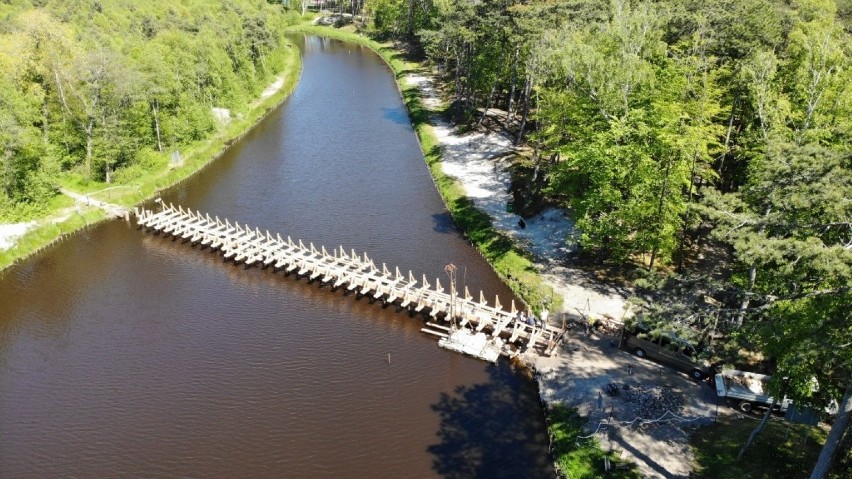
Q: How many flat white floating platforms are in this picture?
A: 1